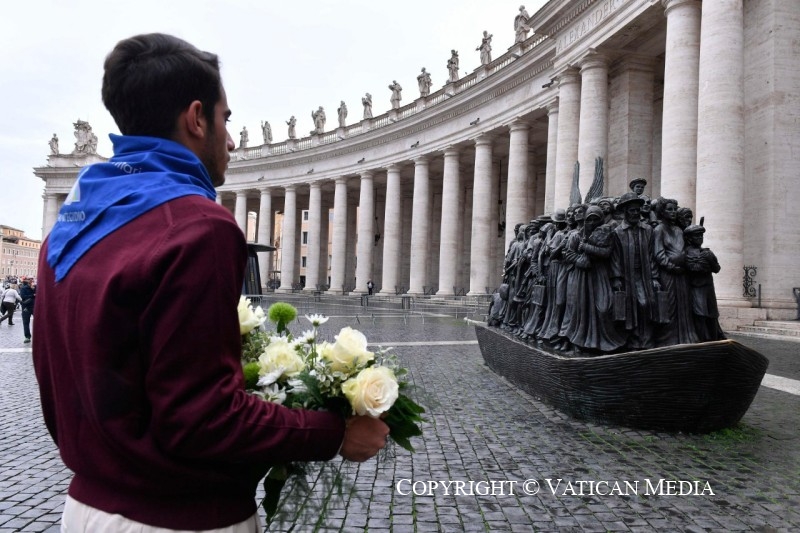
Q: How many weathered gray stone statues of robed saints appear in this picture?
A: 12